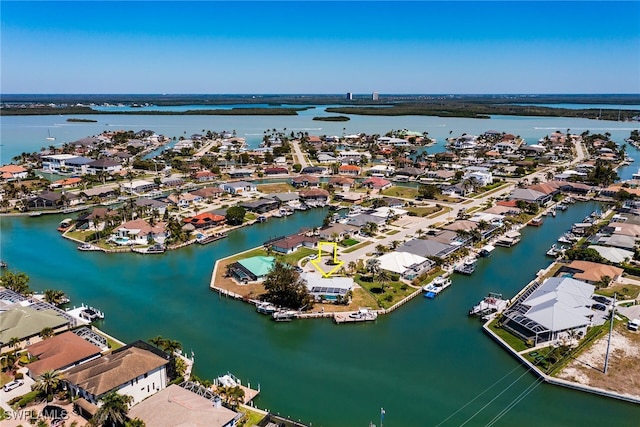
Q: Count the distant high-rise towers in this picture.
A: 2